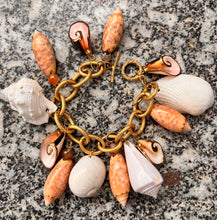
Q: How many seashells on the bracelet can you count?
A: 13